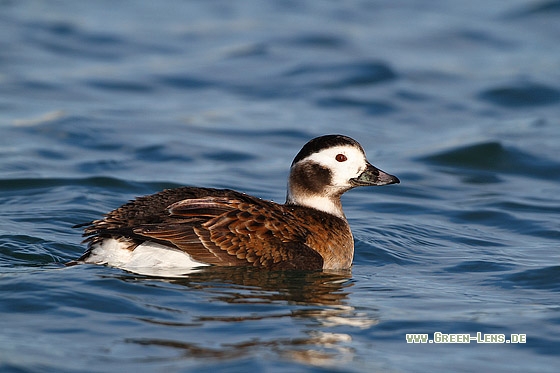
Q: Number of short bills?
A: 1